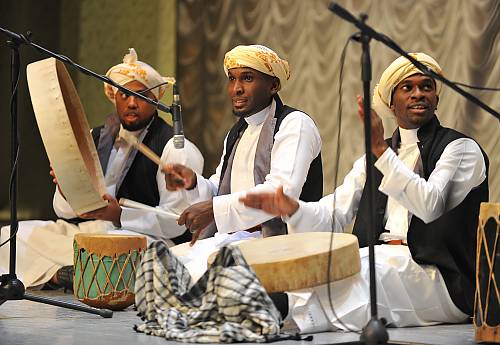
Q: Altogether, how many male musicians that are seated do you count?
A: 3